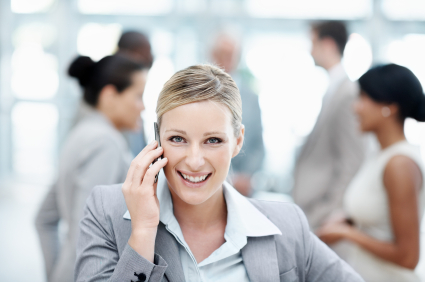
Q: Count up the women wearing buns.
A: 2